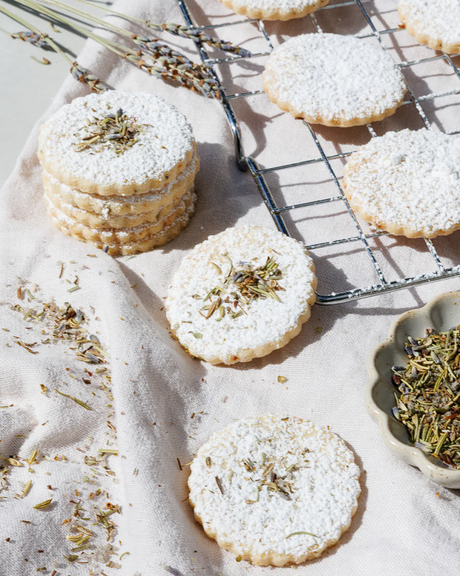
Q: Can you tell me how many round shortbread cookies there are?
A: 11